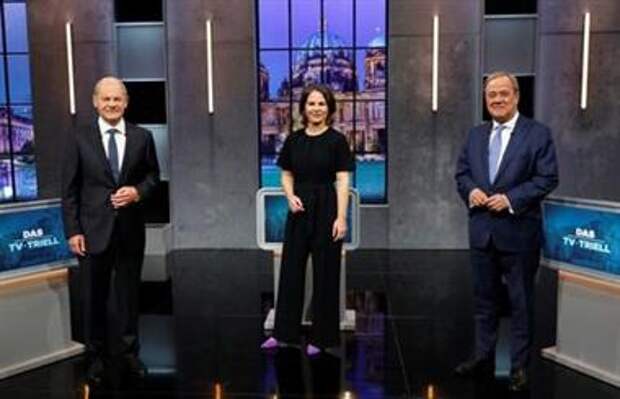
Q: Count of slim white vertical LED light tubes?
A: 4